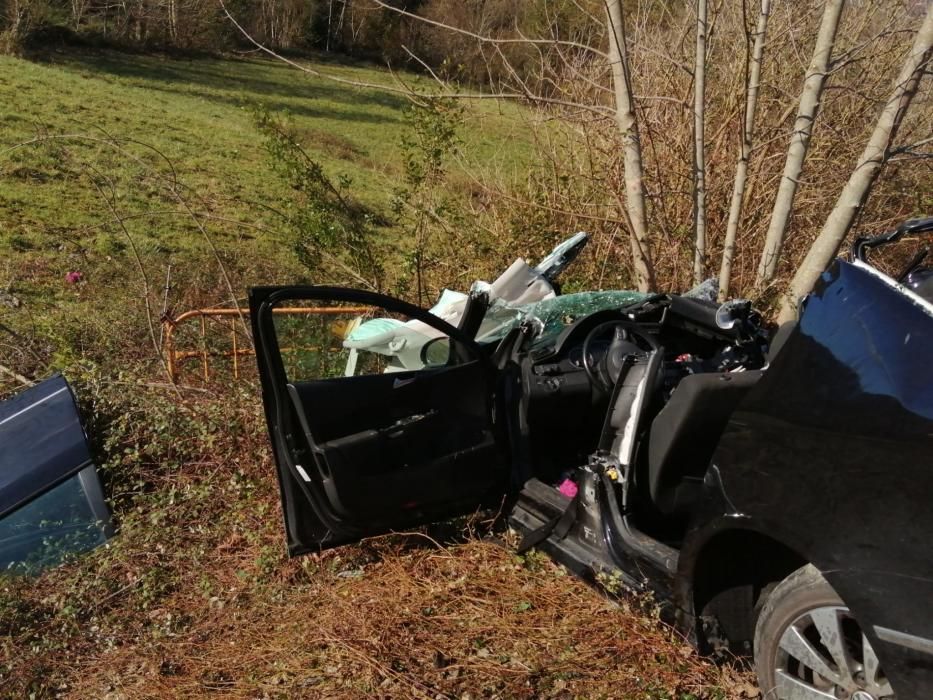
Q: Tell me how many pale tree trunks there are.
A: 5